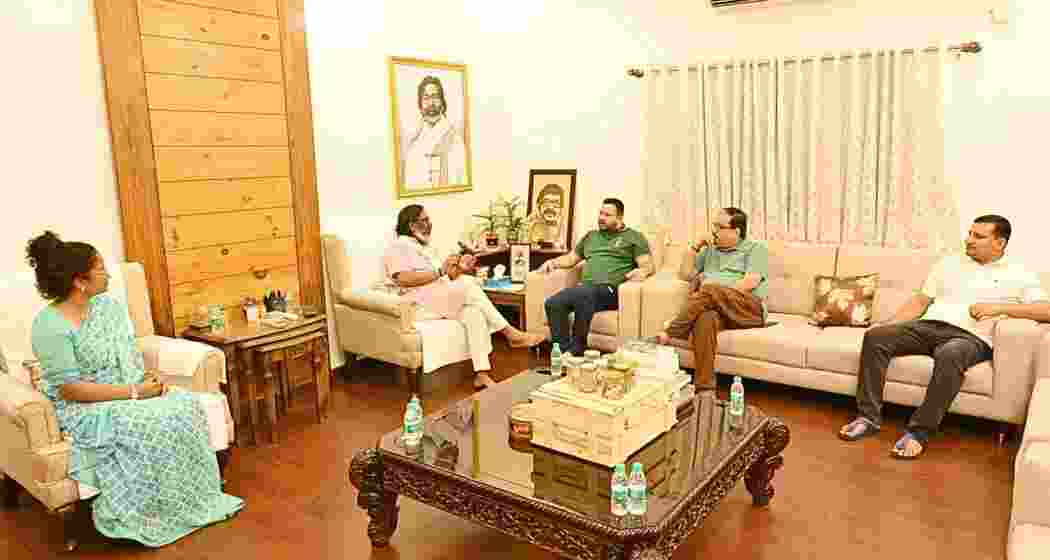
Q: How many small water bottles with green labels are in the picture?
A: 5